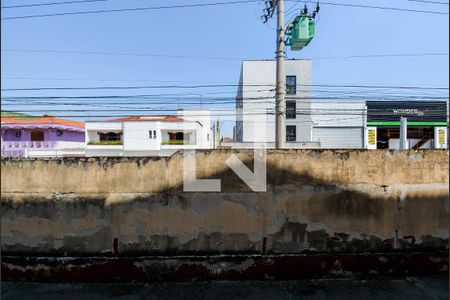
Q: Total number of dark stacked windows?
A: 3